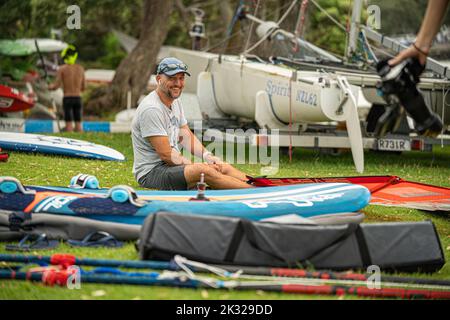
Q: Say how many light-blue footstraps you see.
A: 3